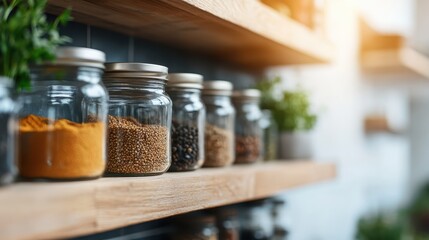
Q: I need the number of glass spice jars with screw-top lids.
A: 5